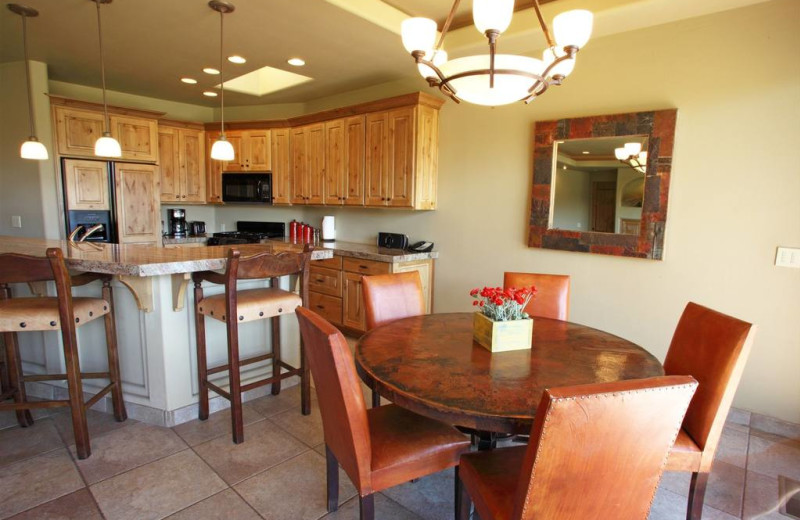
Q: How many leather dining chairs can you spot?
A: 5